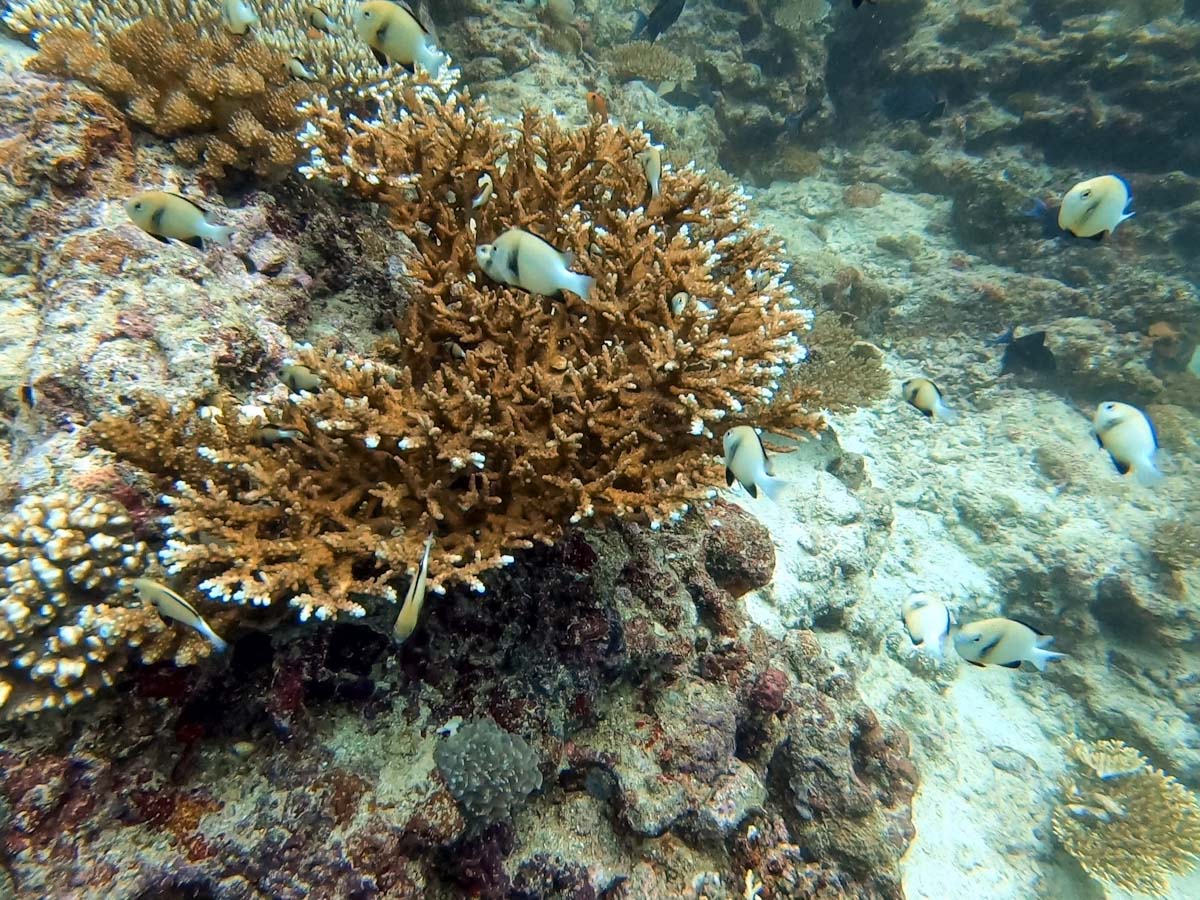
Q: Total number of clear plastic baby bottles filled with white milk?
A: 0